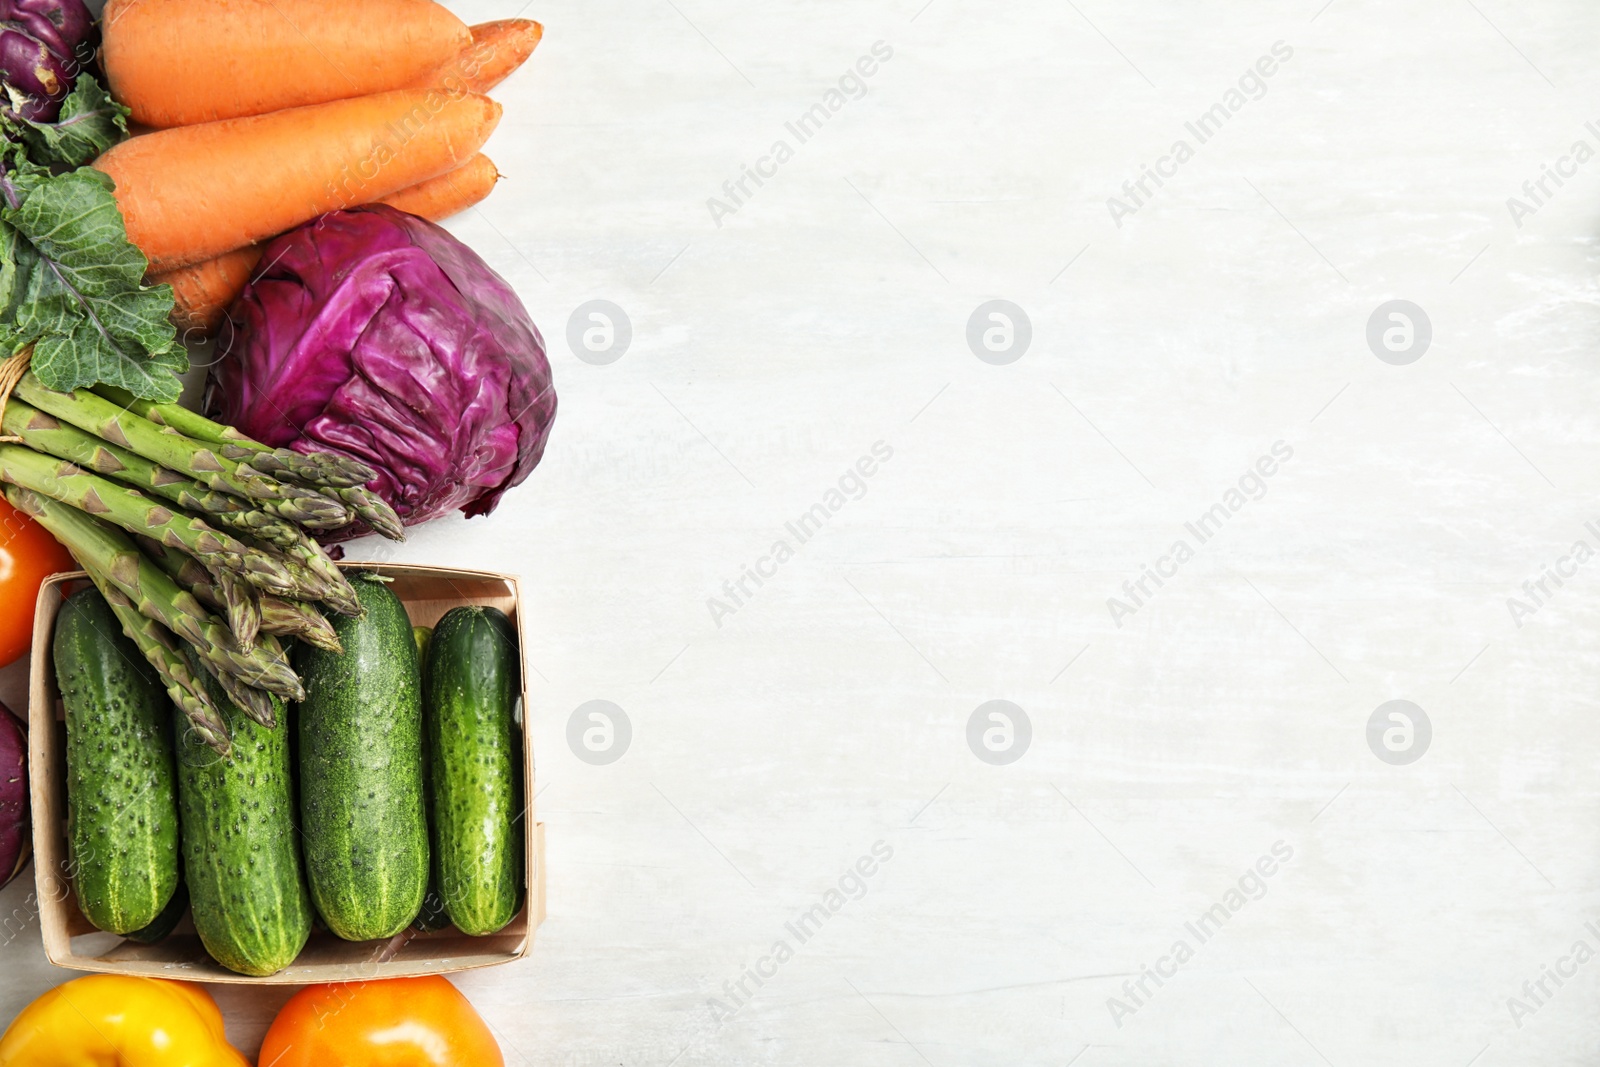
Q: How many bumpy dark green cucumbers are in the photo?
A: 4